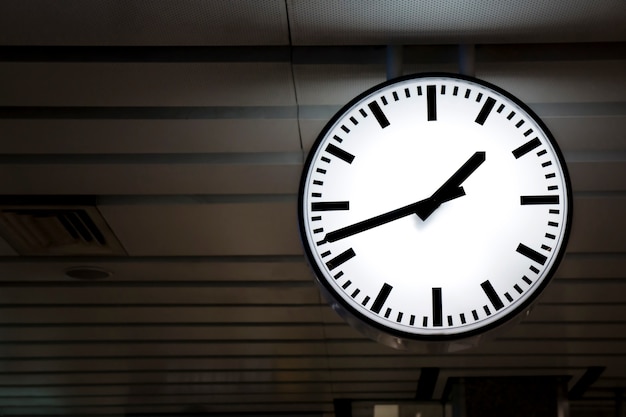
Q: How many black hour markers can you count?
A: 12